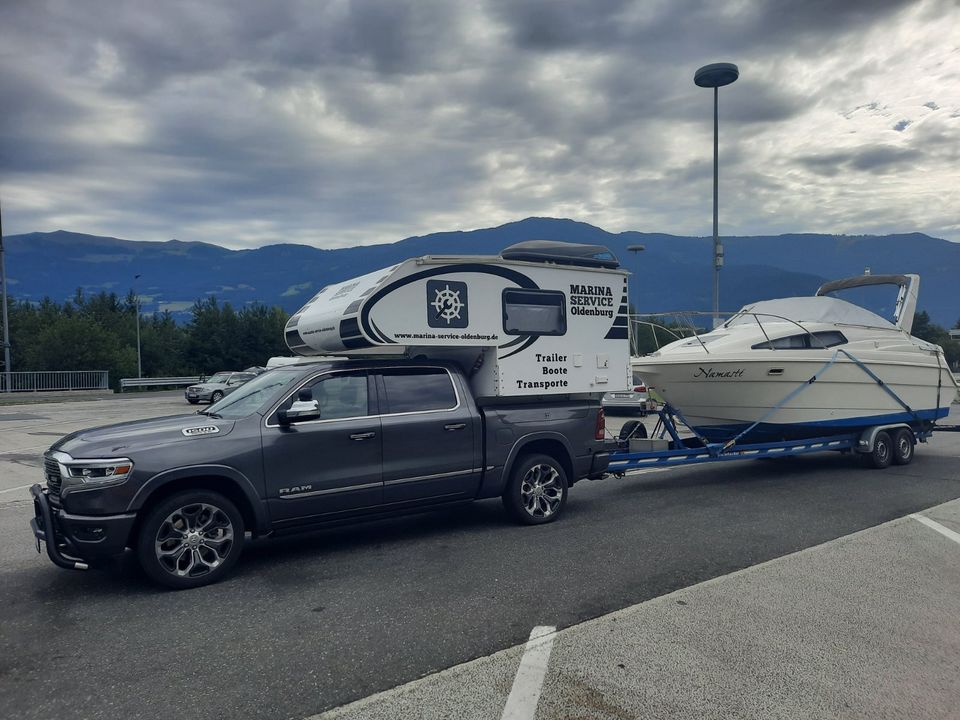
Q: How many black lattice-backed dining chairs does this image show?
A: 0